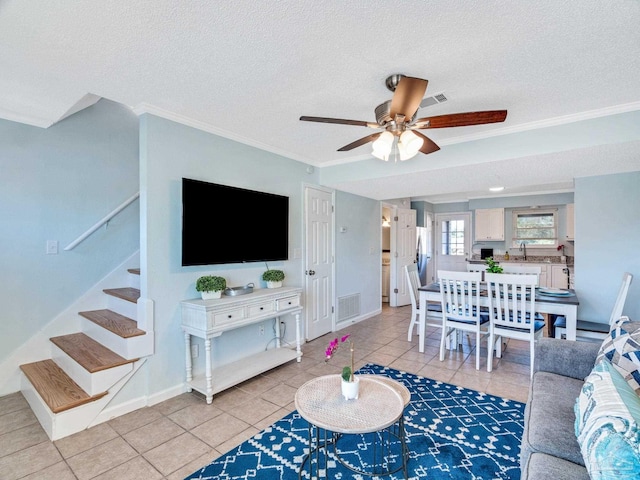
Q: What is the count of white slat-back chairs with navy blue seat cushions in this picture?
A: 6